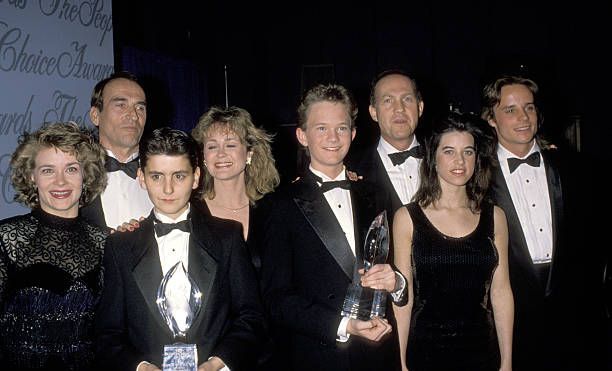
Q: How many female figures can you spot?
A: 3